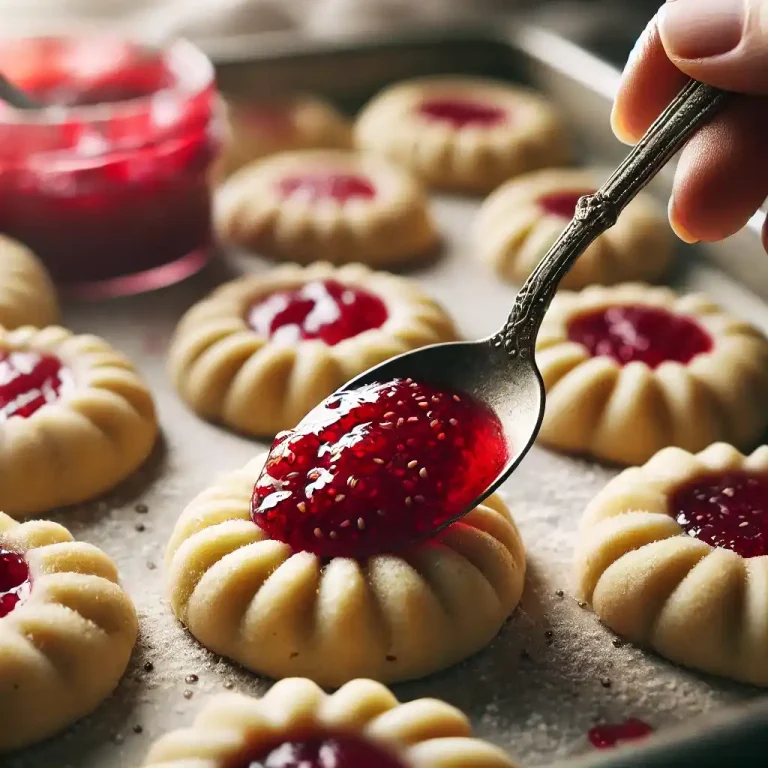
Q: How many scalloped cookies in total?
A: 12